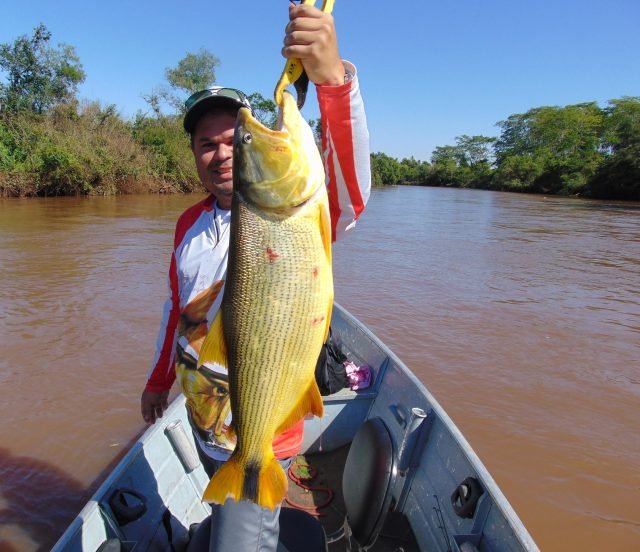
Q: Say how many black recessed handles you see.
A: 2